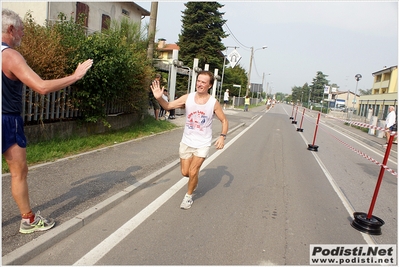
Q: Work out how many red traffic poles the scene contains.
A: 5